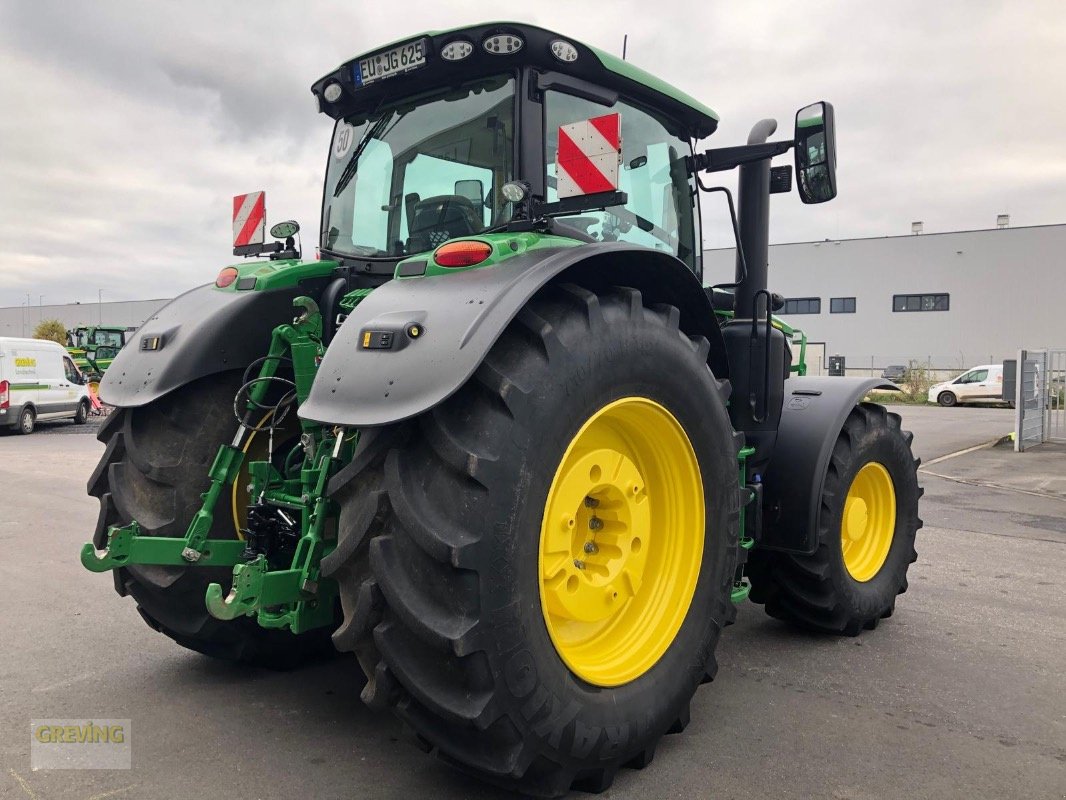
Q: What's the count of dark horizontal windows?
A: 3